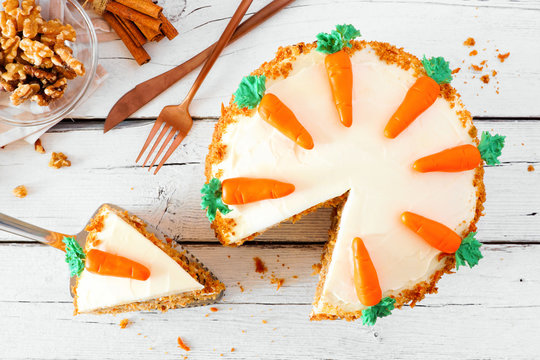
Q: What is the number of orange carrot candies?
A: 8